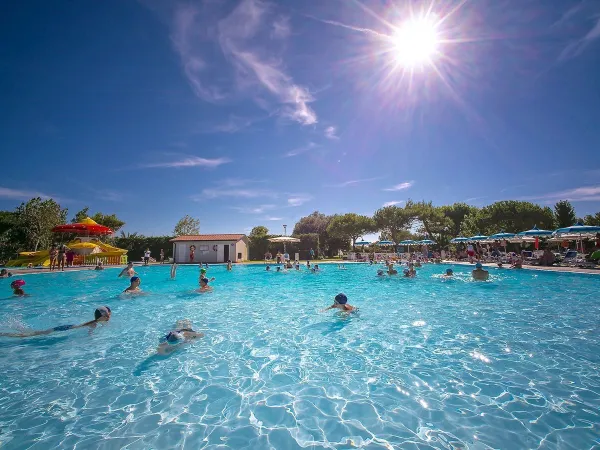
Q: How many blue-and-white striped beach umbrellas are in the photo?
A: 9